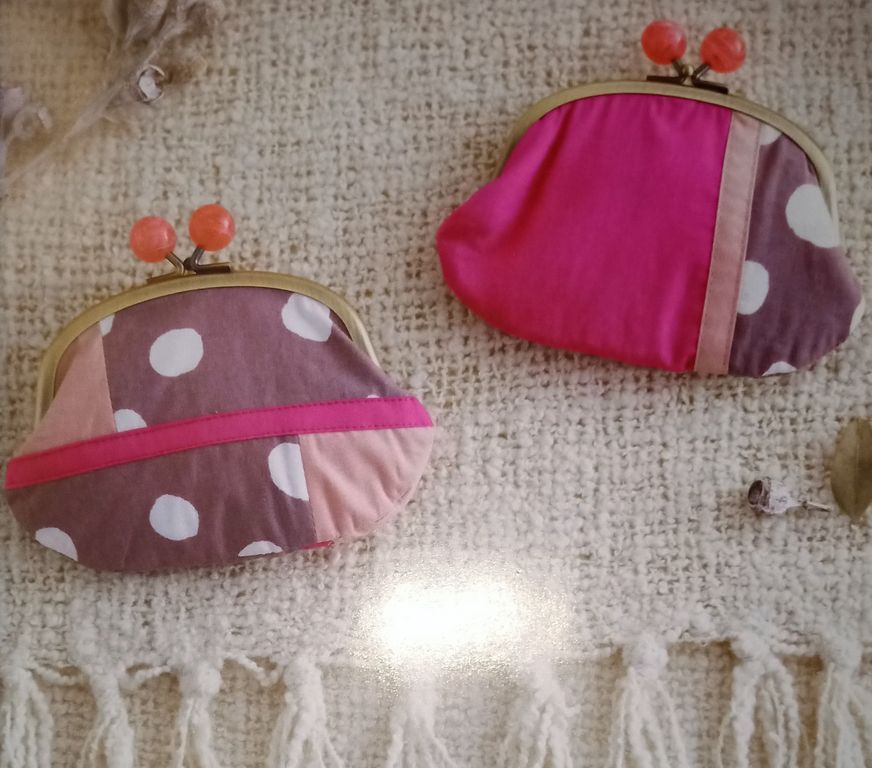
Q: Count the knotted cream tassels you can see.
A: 9